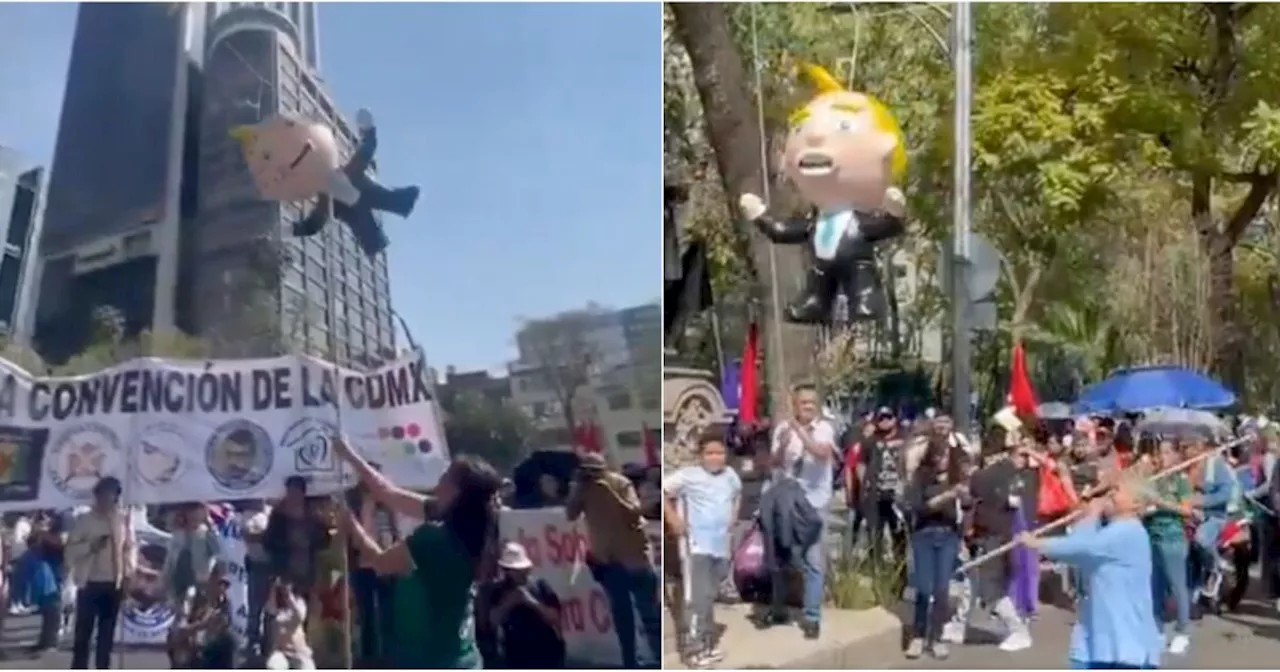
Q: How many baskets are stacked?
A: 0